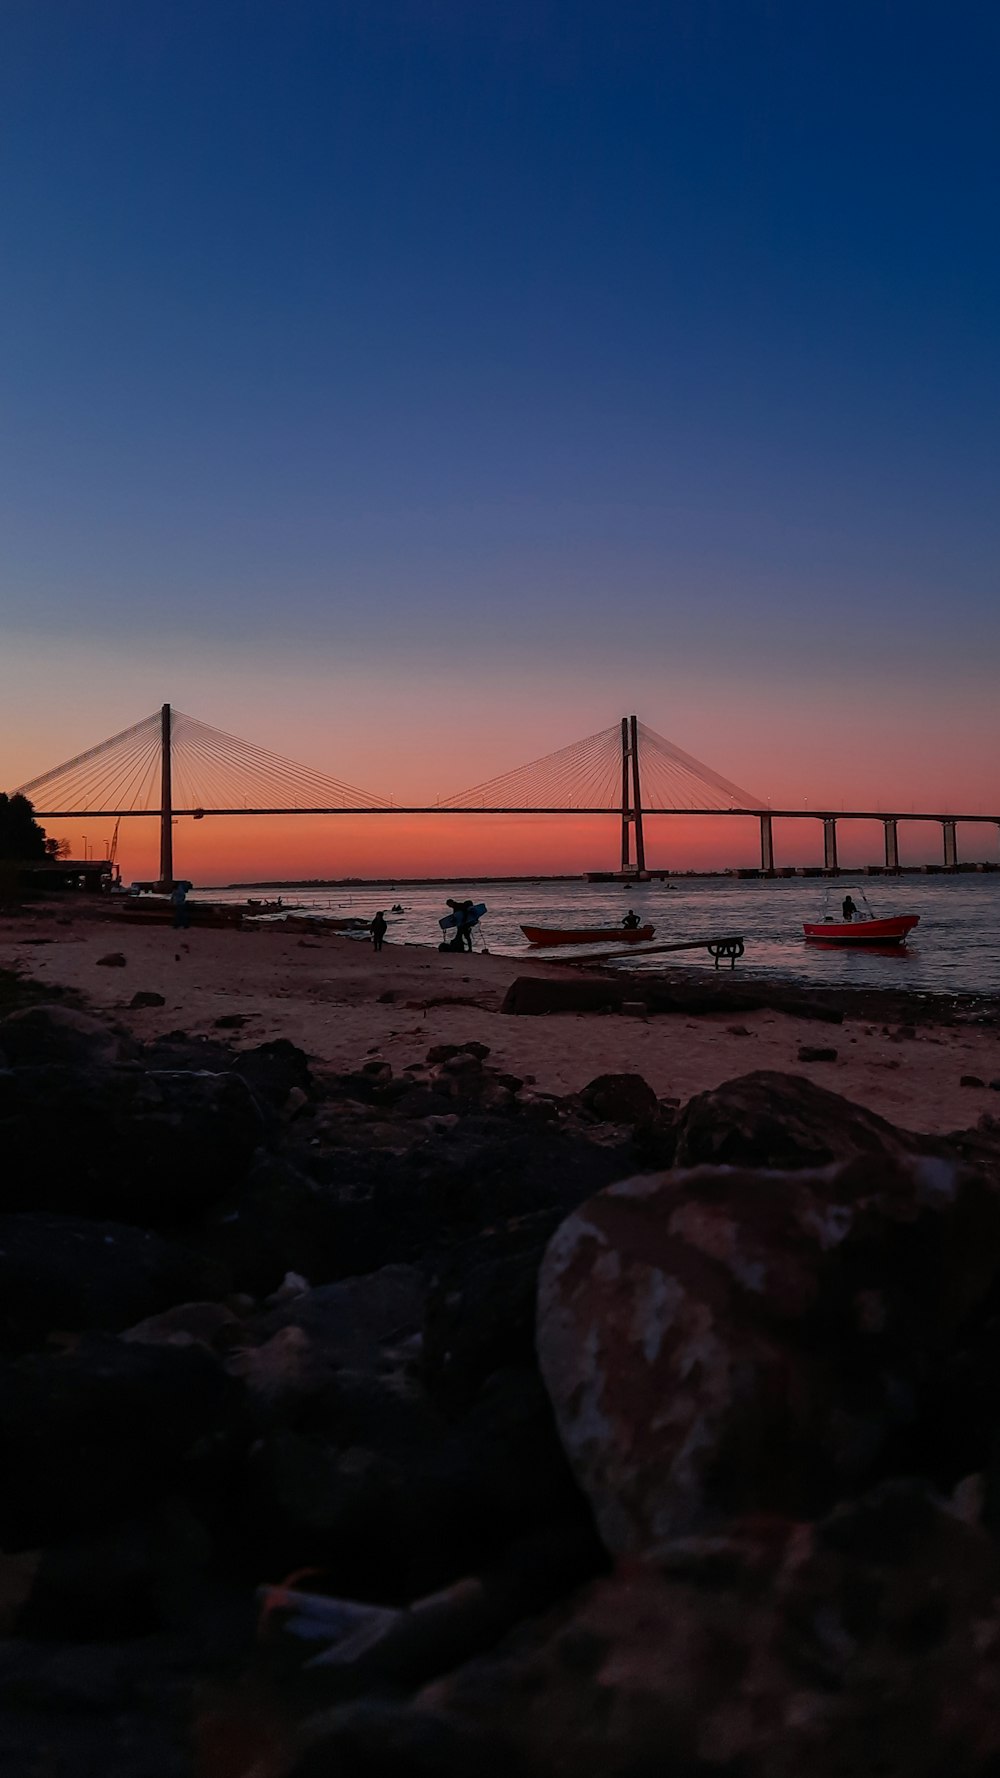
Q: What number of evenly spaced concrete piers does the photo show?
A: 4